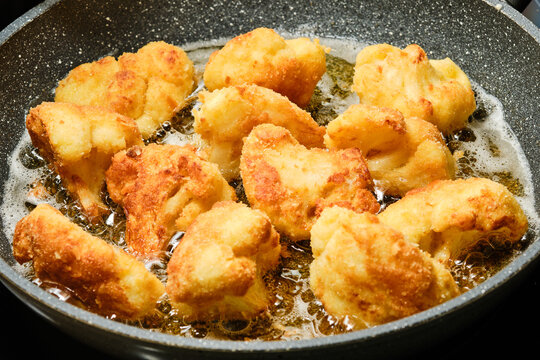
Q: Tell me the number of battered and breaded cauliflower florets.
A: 12